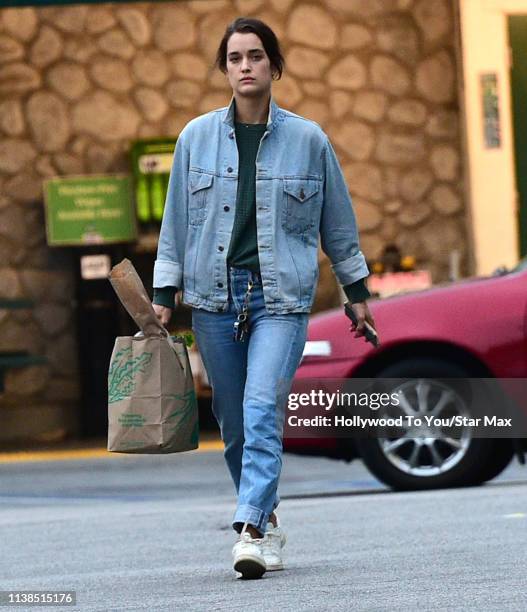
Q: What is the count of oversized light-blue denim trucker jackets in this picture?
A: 1